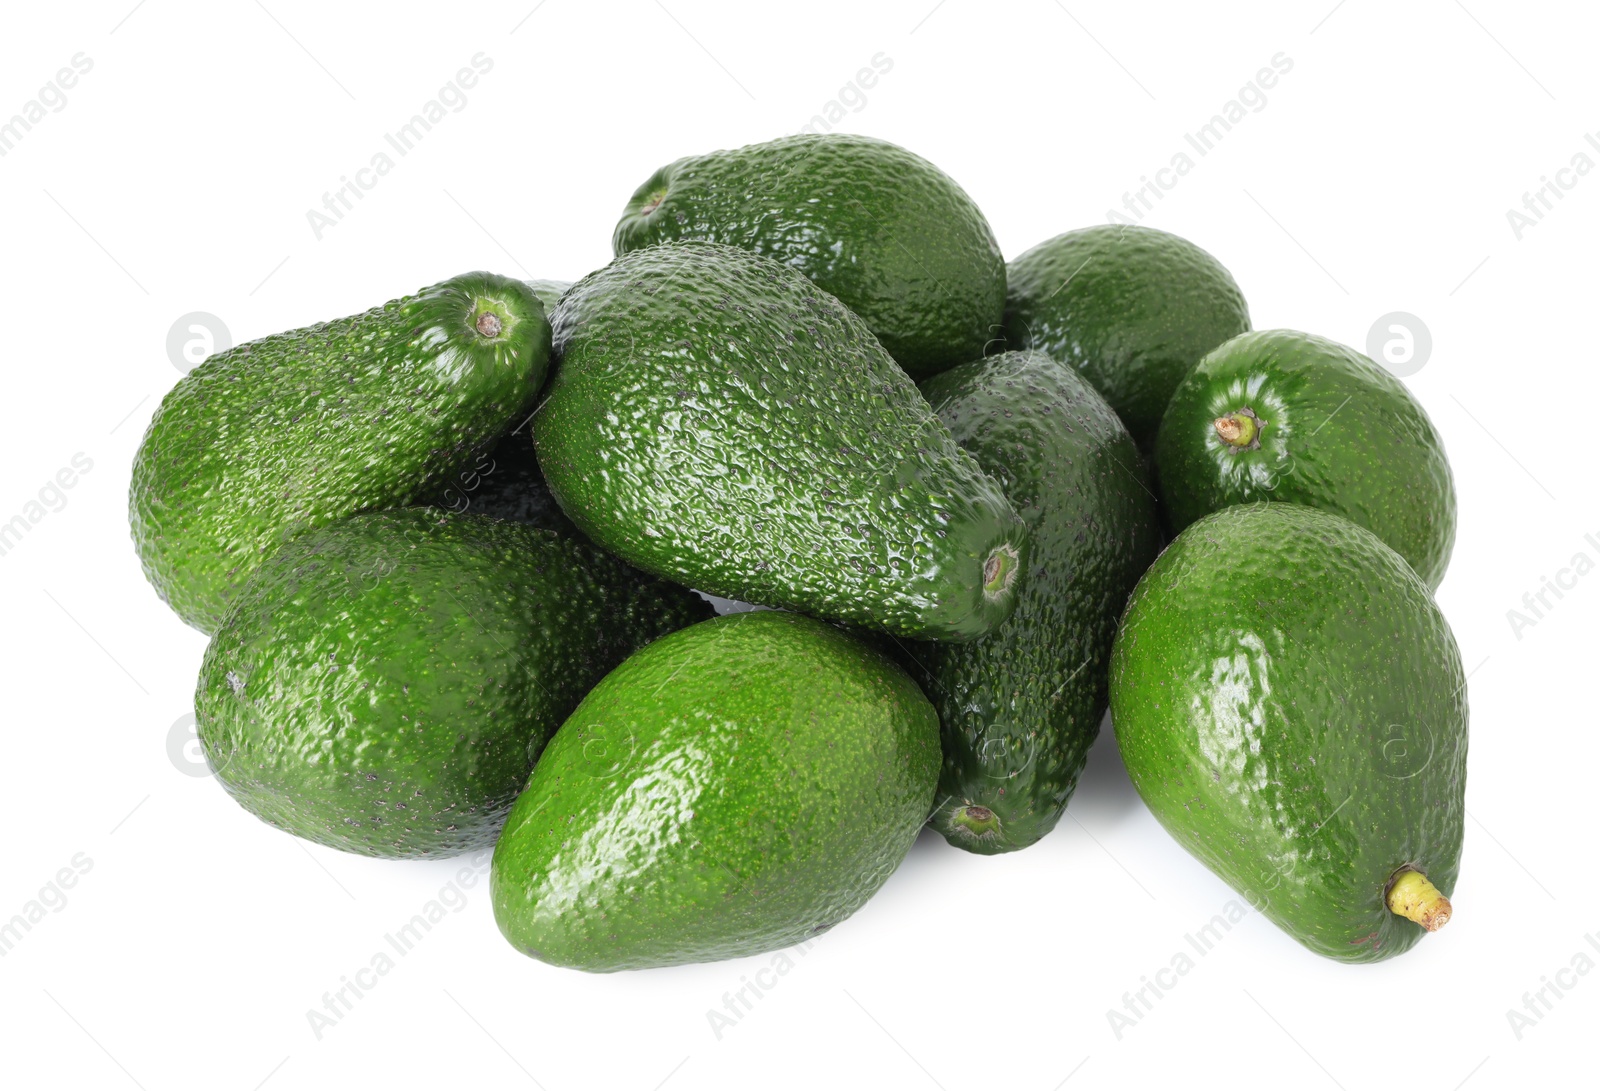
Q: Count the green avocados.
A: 10